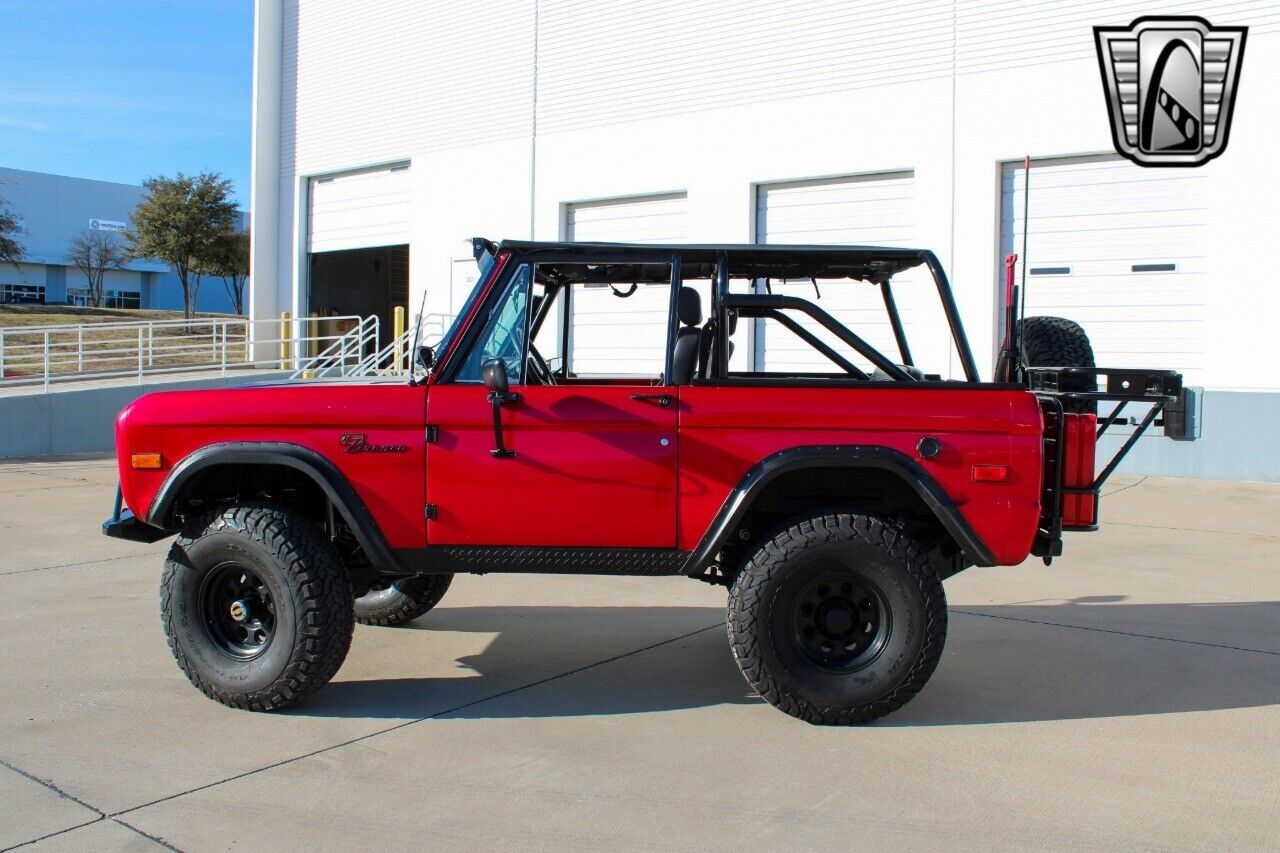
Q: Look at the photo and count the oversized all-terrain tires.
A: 4